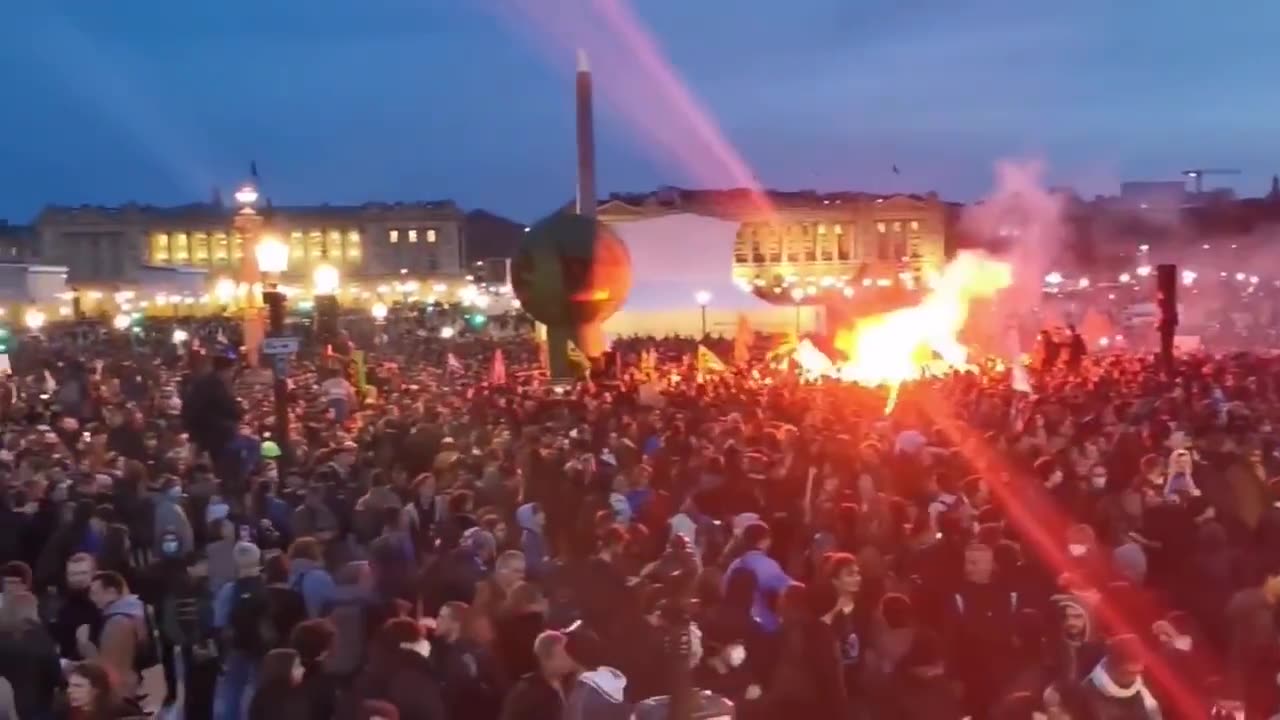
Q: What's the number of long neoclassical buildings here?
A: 2